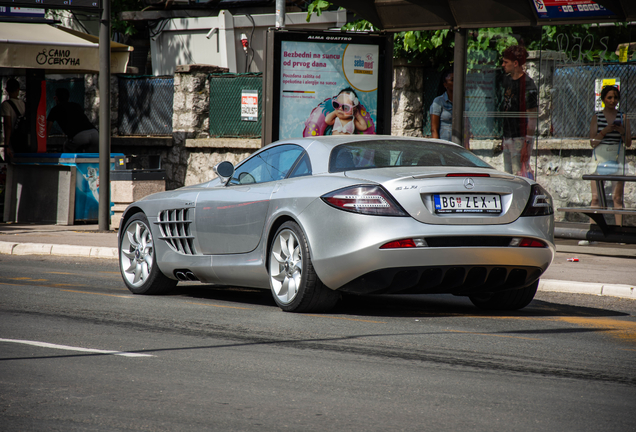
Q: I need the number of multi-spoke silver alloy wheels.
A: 2